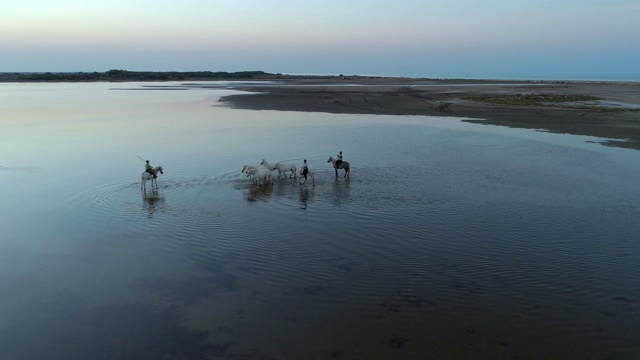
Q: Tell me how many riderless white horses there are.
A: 5